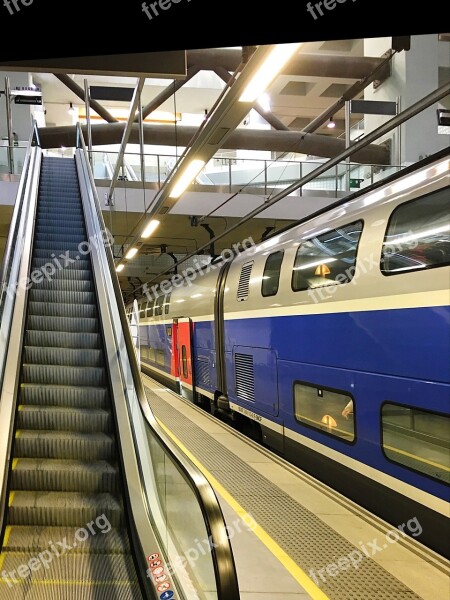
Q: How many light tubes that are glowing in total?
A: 5